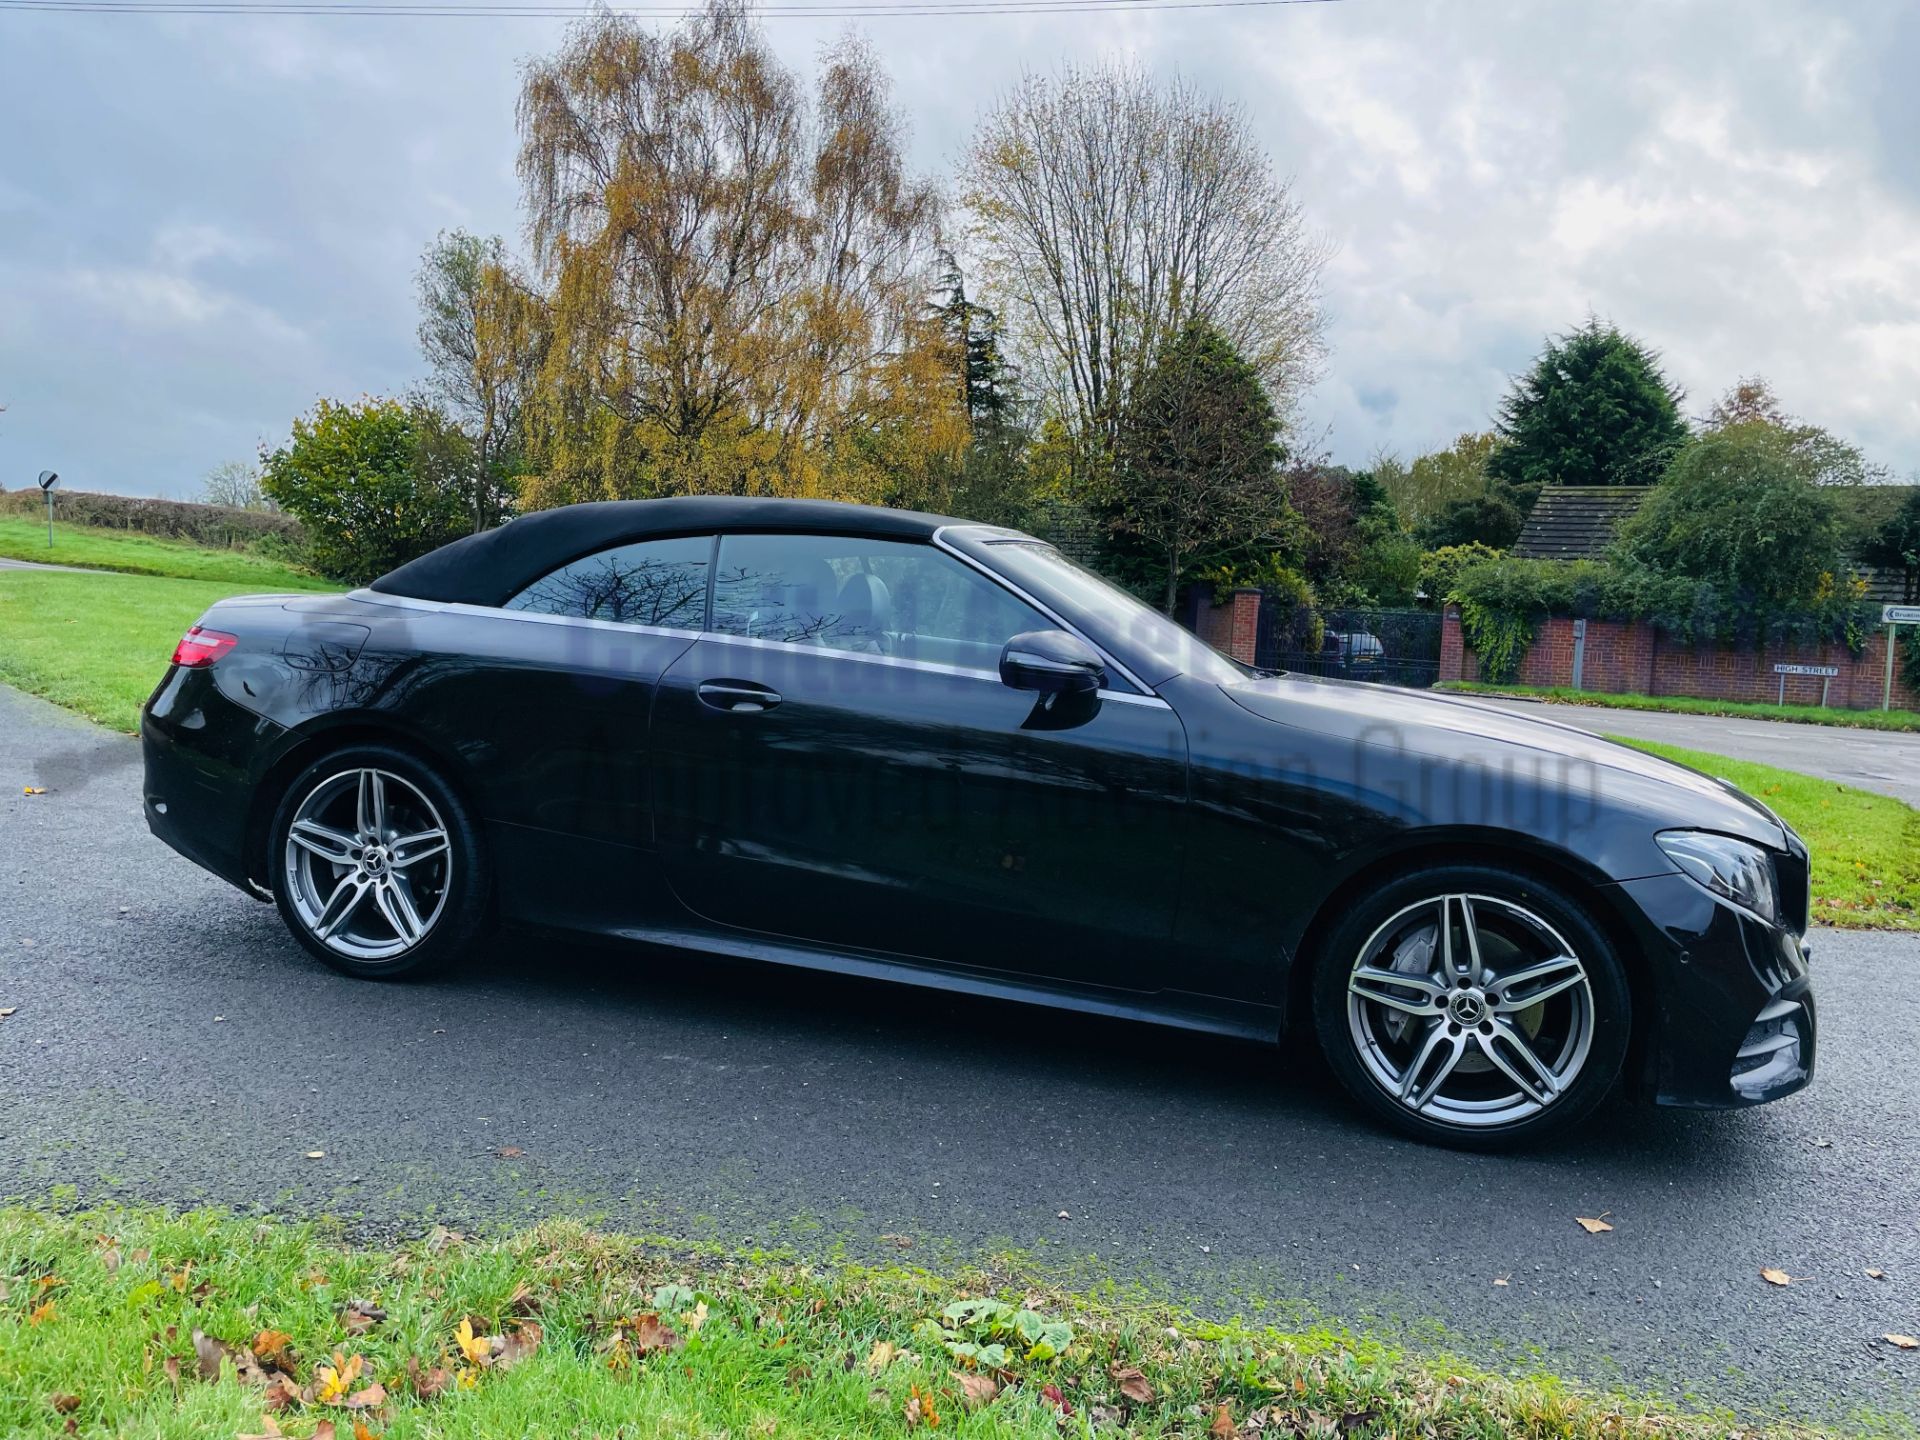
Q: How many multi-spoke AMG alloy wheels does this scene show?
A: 2